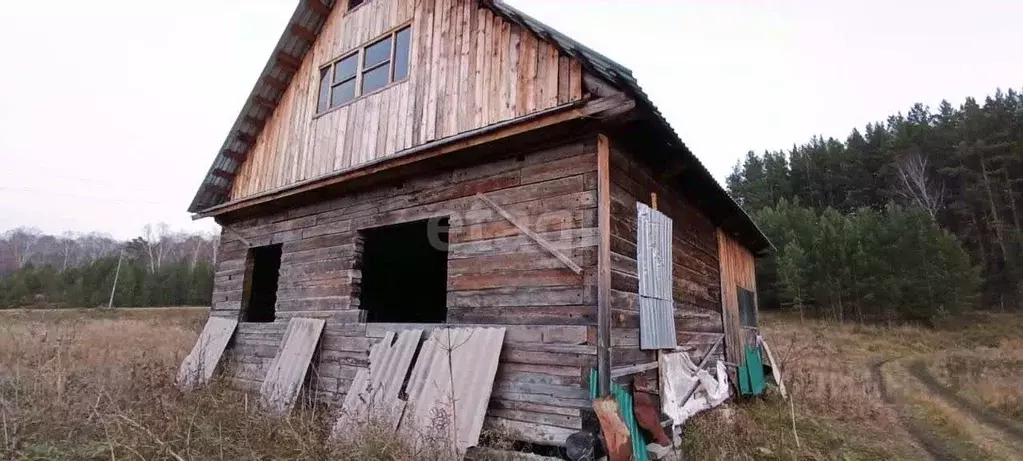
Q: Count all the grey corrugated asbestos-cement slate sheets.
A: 4